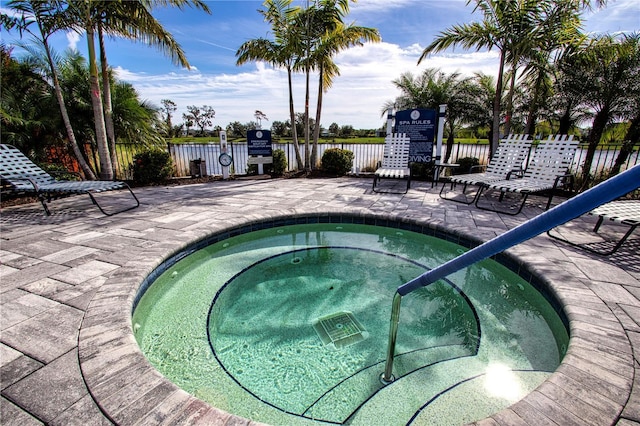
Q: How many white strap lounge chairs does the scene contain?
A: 5